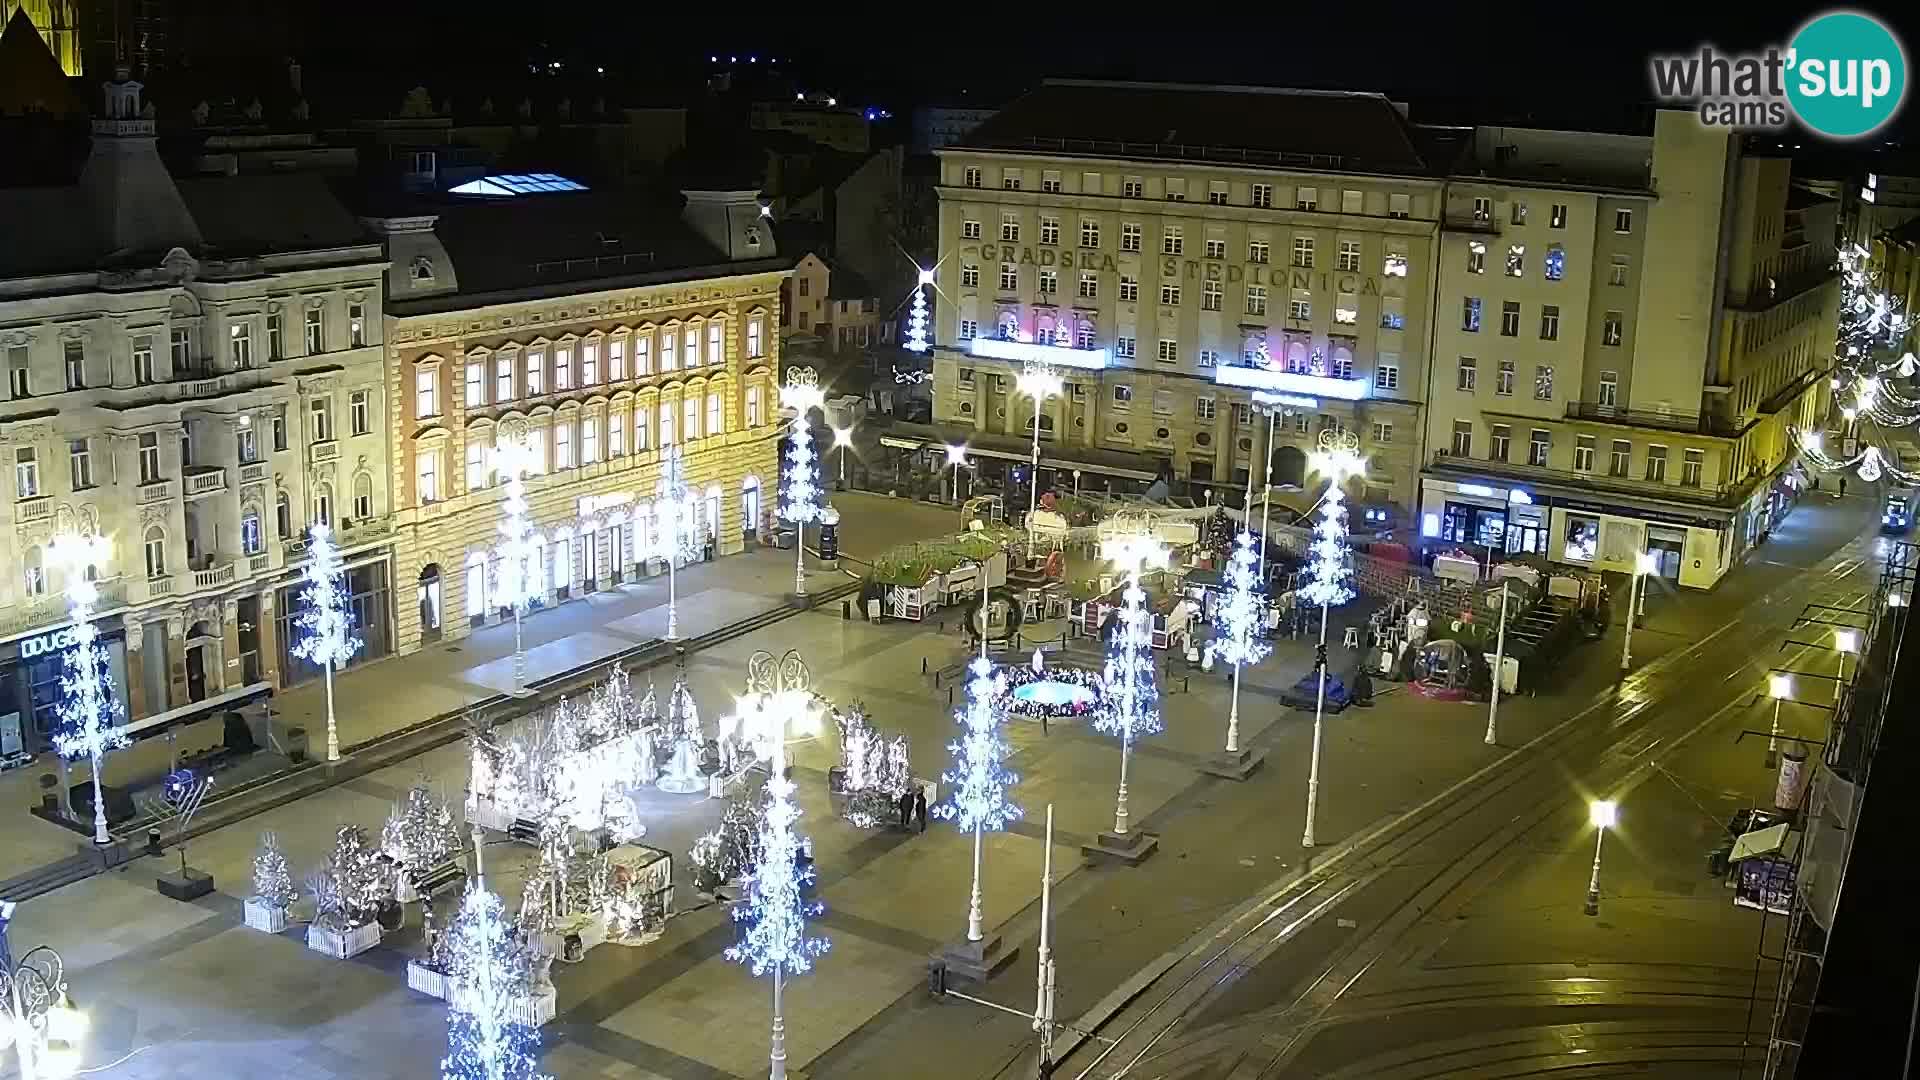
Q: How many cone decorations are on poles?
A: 12